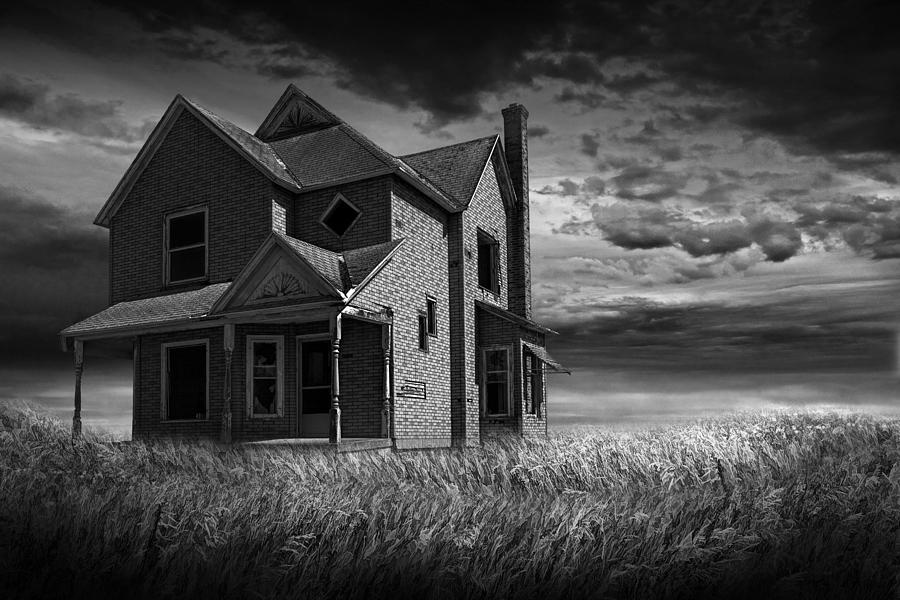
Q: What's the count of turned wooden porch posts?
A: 4